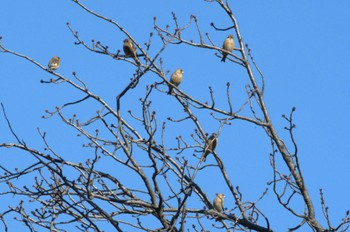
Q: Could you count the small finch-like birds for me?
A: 6